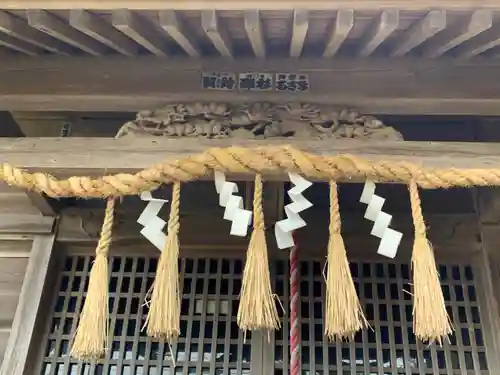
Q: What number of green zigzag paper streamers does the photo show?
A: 0